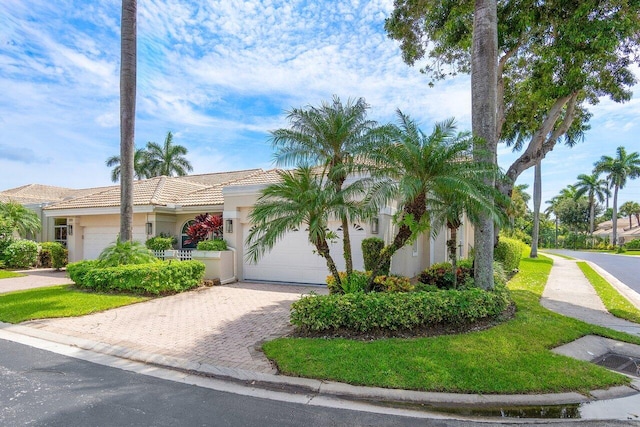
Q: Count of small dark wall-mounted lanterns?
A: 4